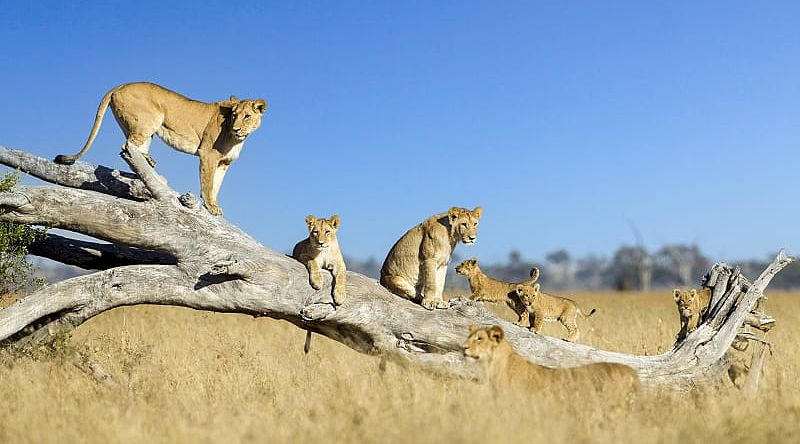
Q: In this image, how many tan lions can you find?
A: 7